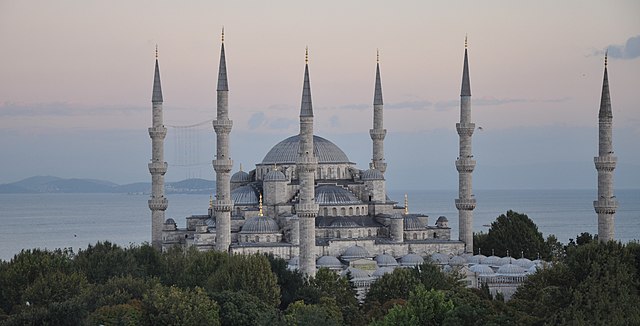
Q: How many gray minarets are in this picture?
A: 6